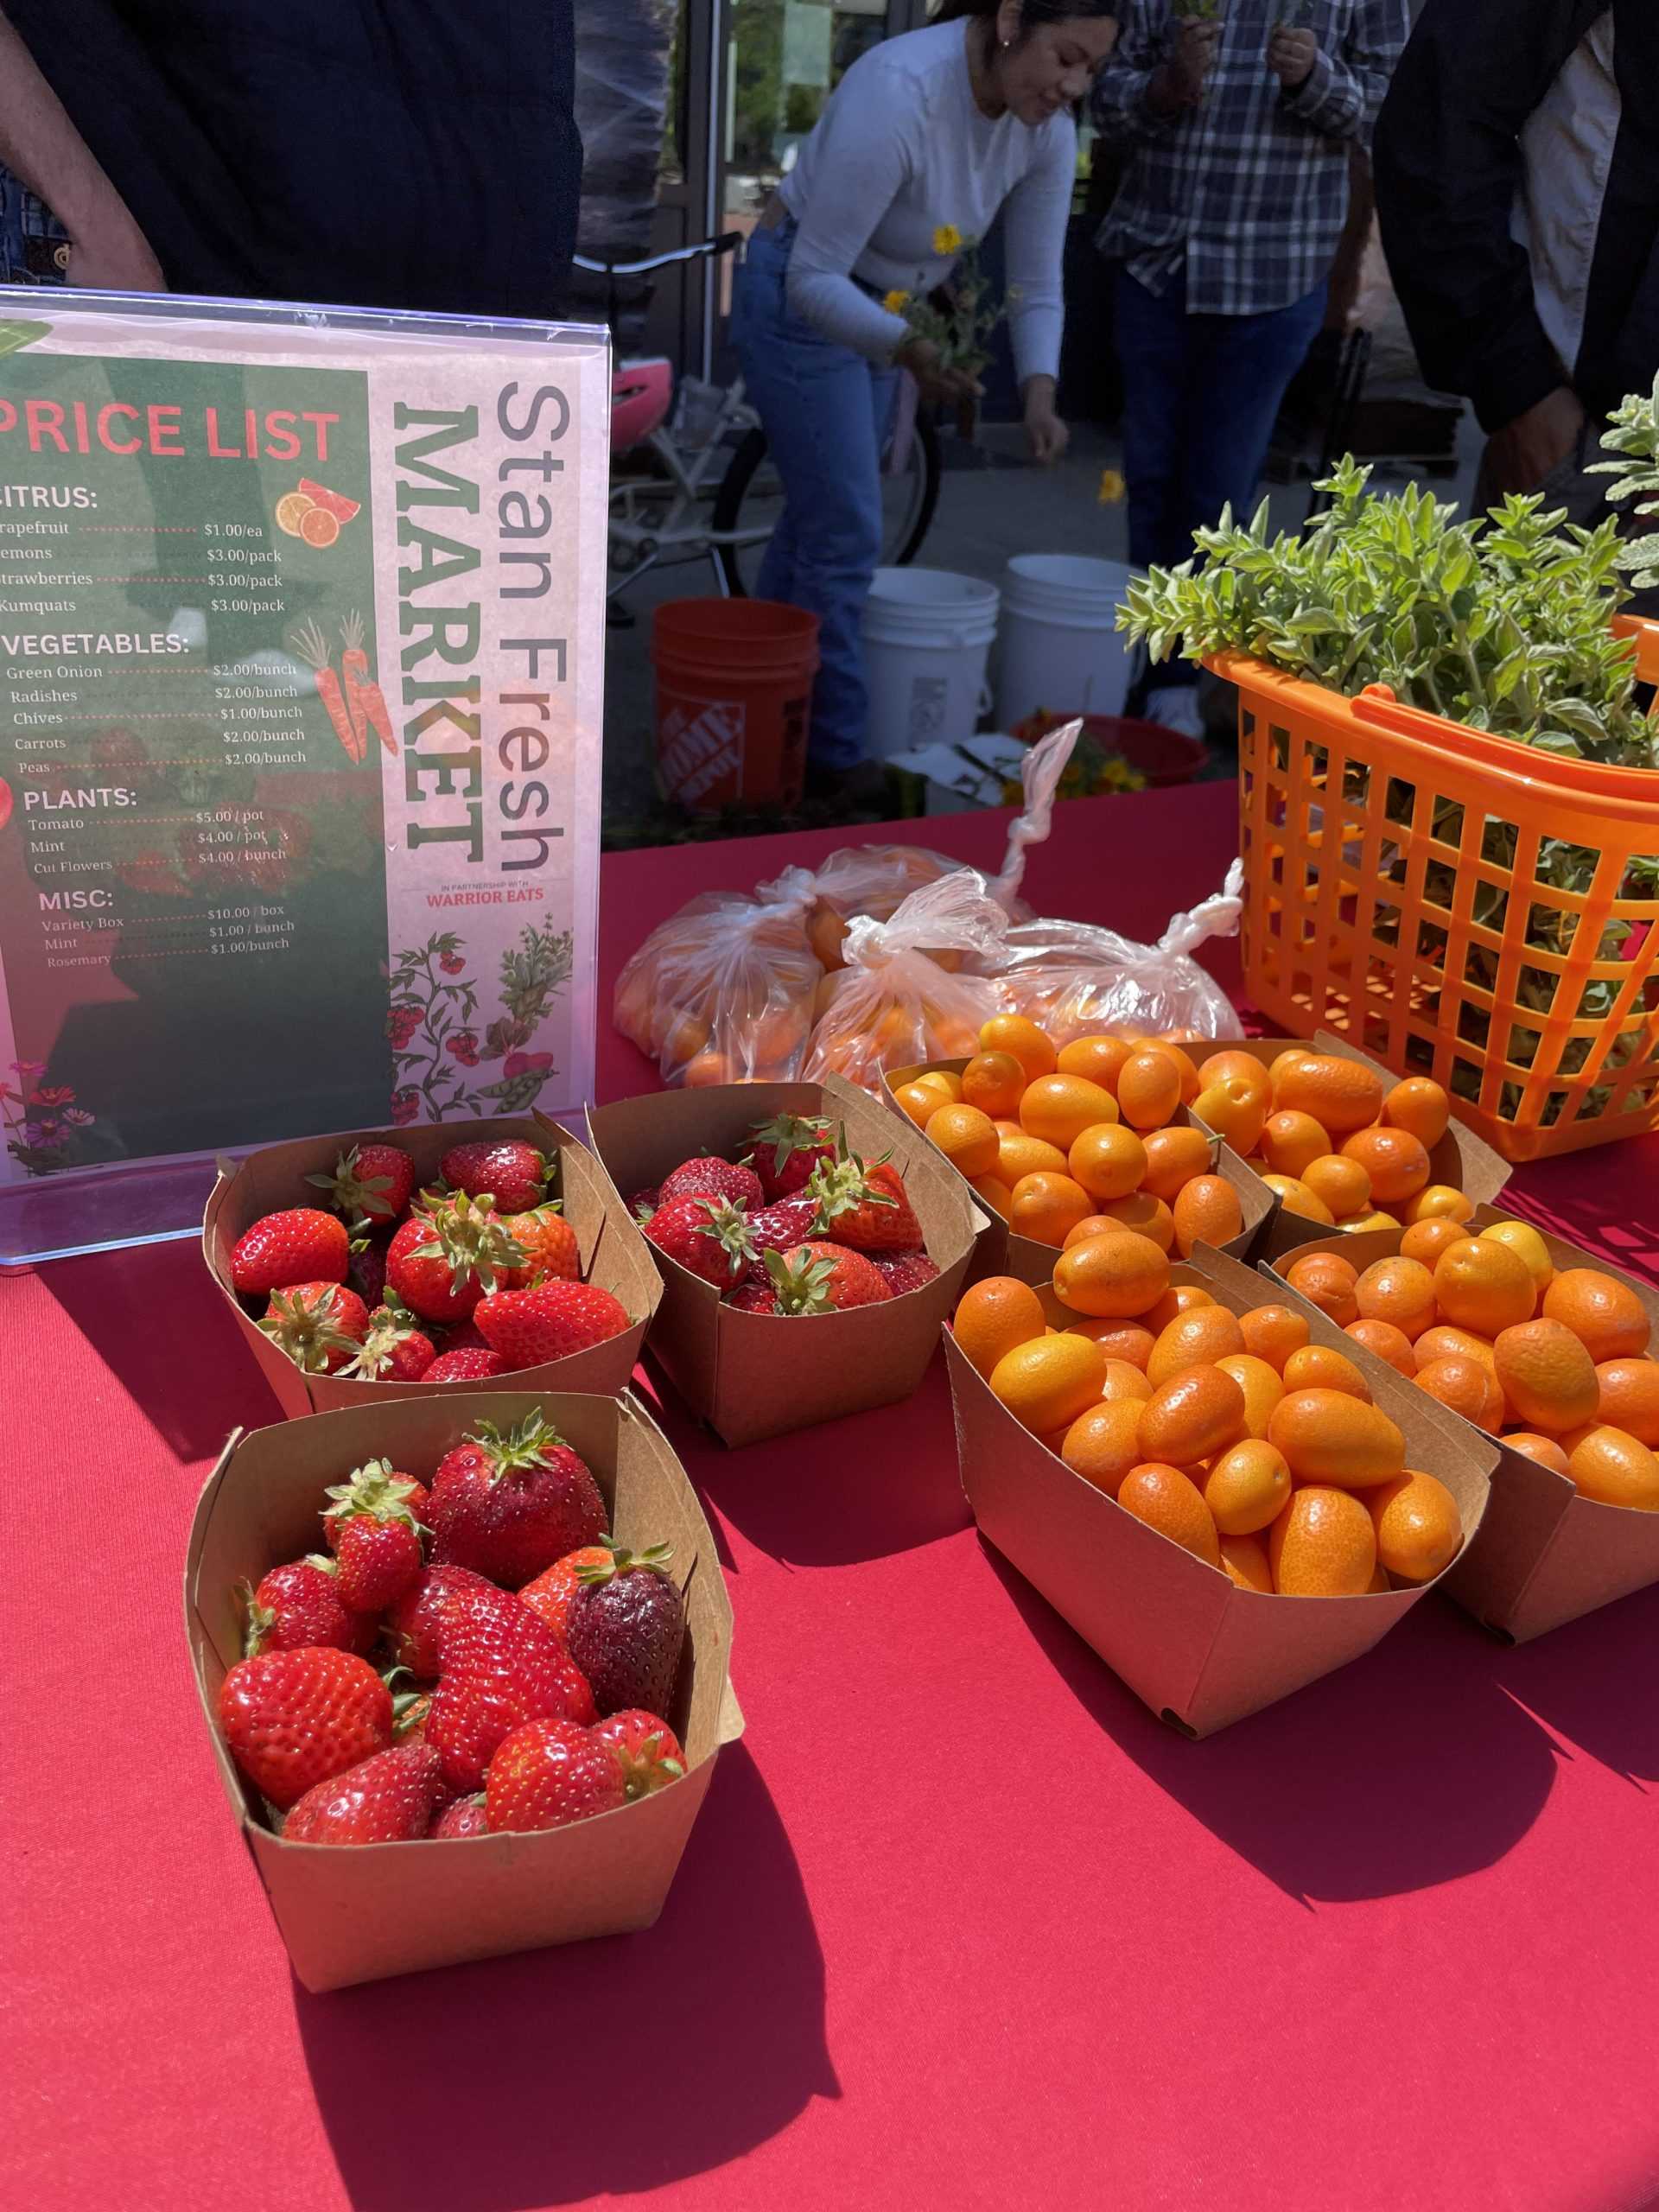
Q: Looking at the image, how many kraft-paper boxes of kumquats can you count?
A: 4